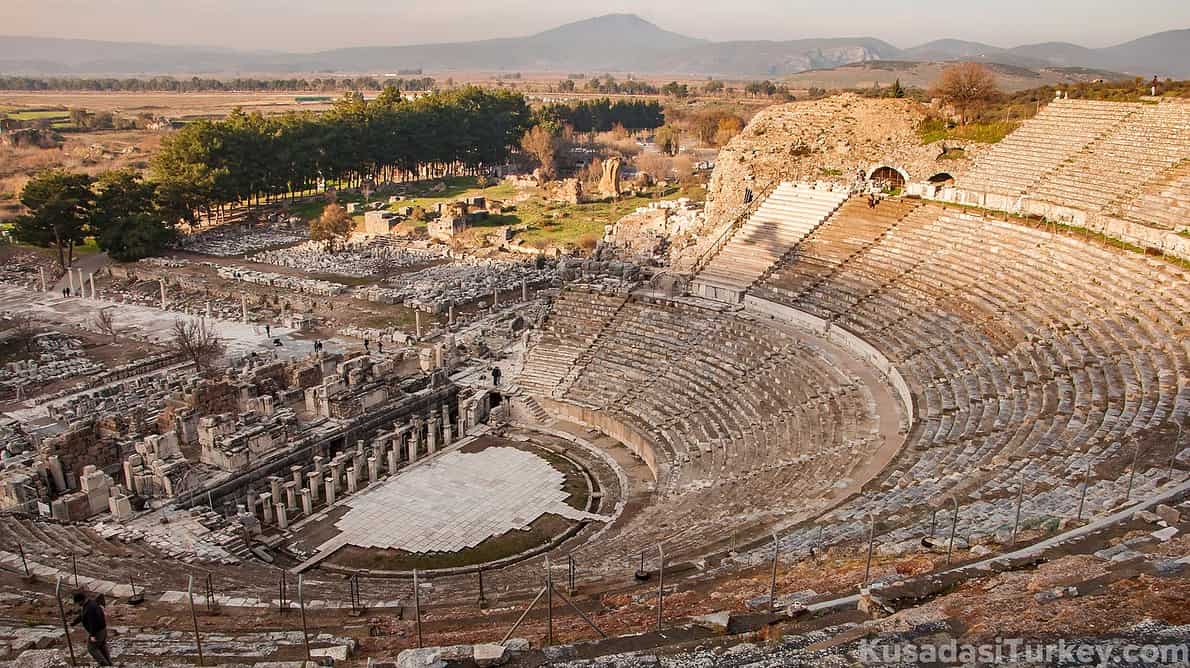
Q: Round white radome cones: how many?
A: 0